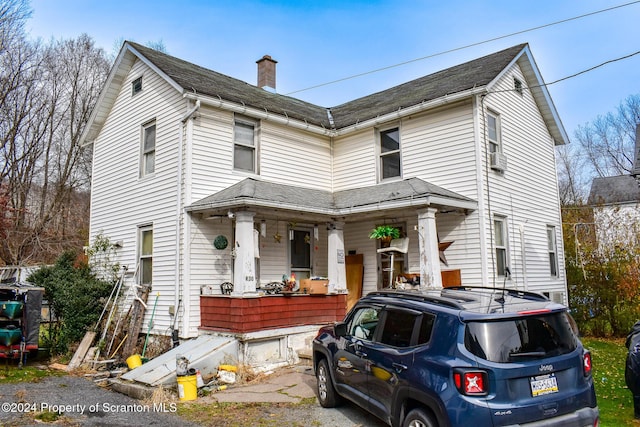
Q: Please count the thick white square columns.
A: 3